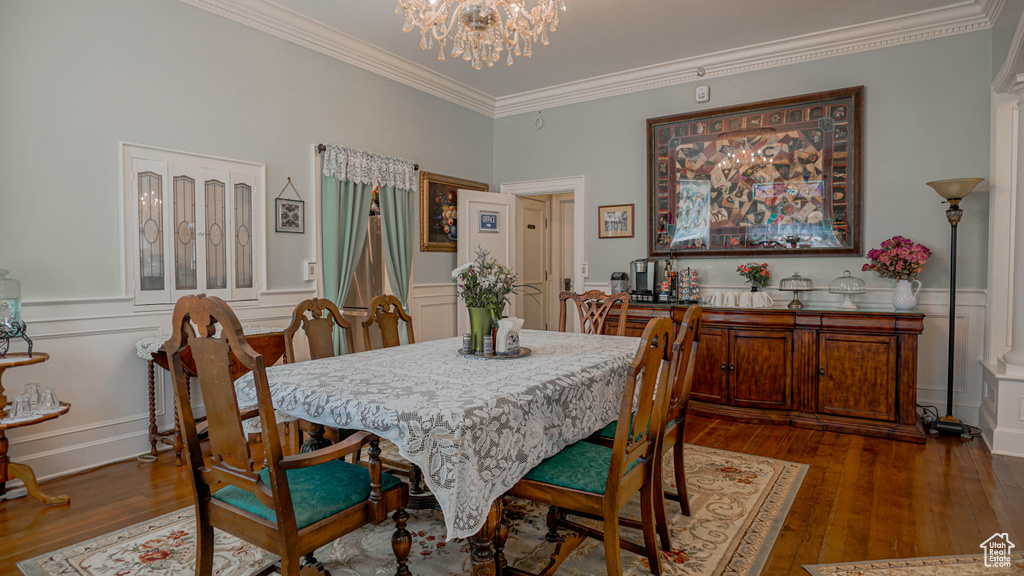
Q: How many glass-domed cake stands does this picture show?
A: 2